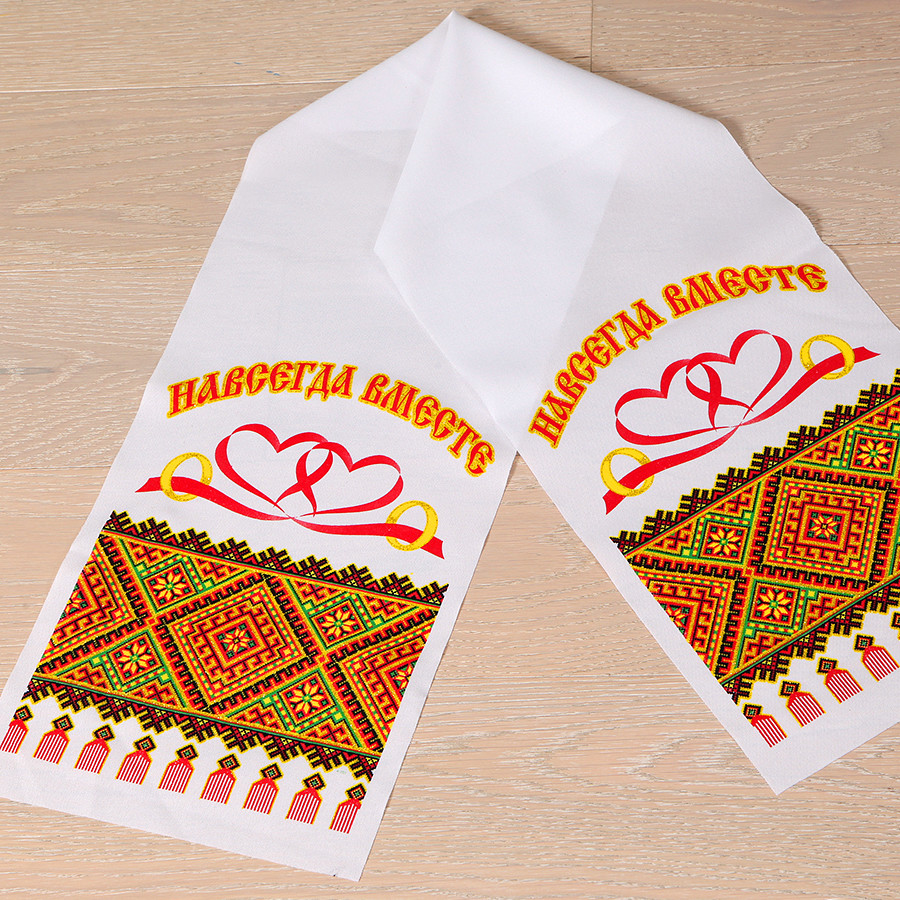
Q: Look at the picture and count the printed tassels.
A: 13